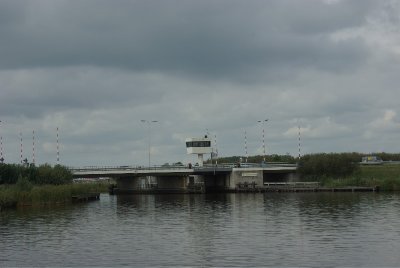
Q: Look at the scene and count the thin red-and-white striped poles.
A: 8